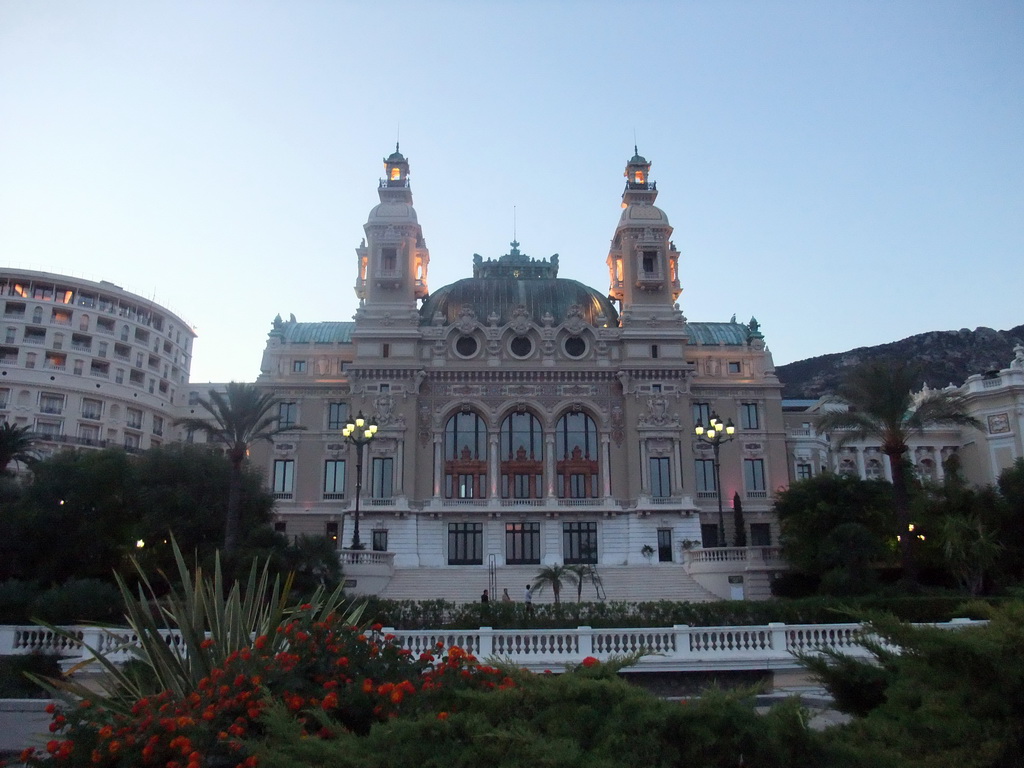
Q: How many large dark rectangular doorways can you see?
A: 3